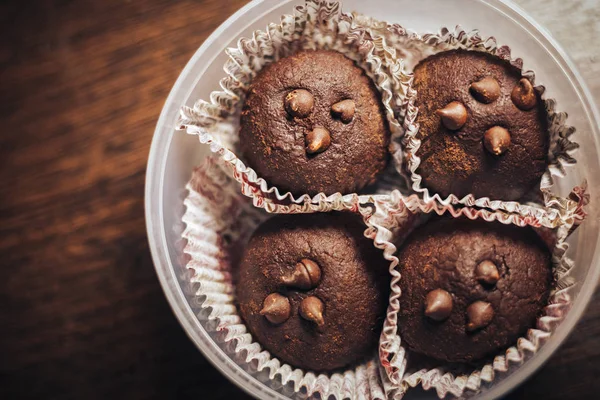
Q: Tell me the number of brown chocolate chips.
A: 13